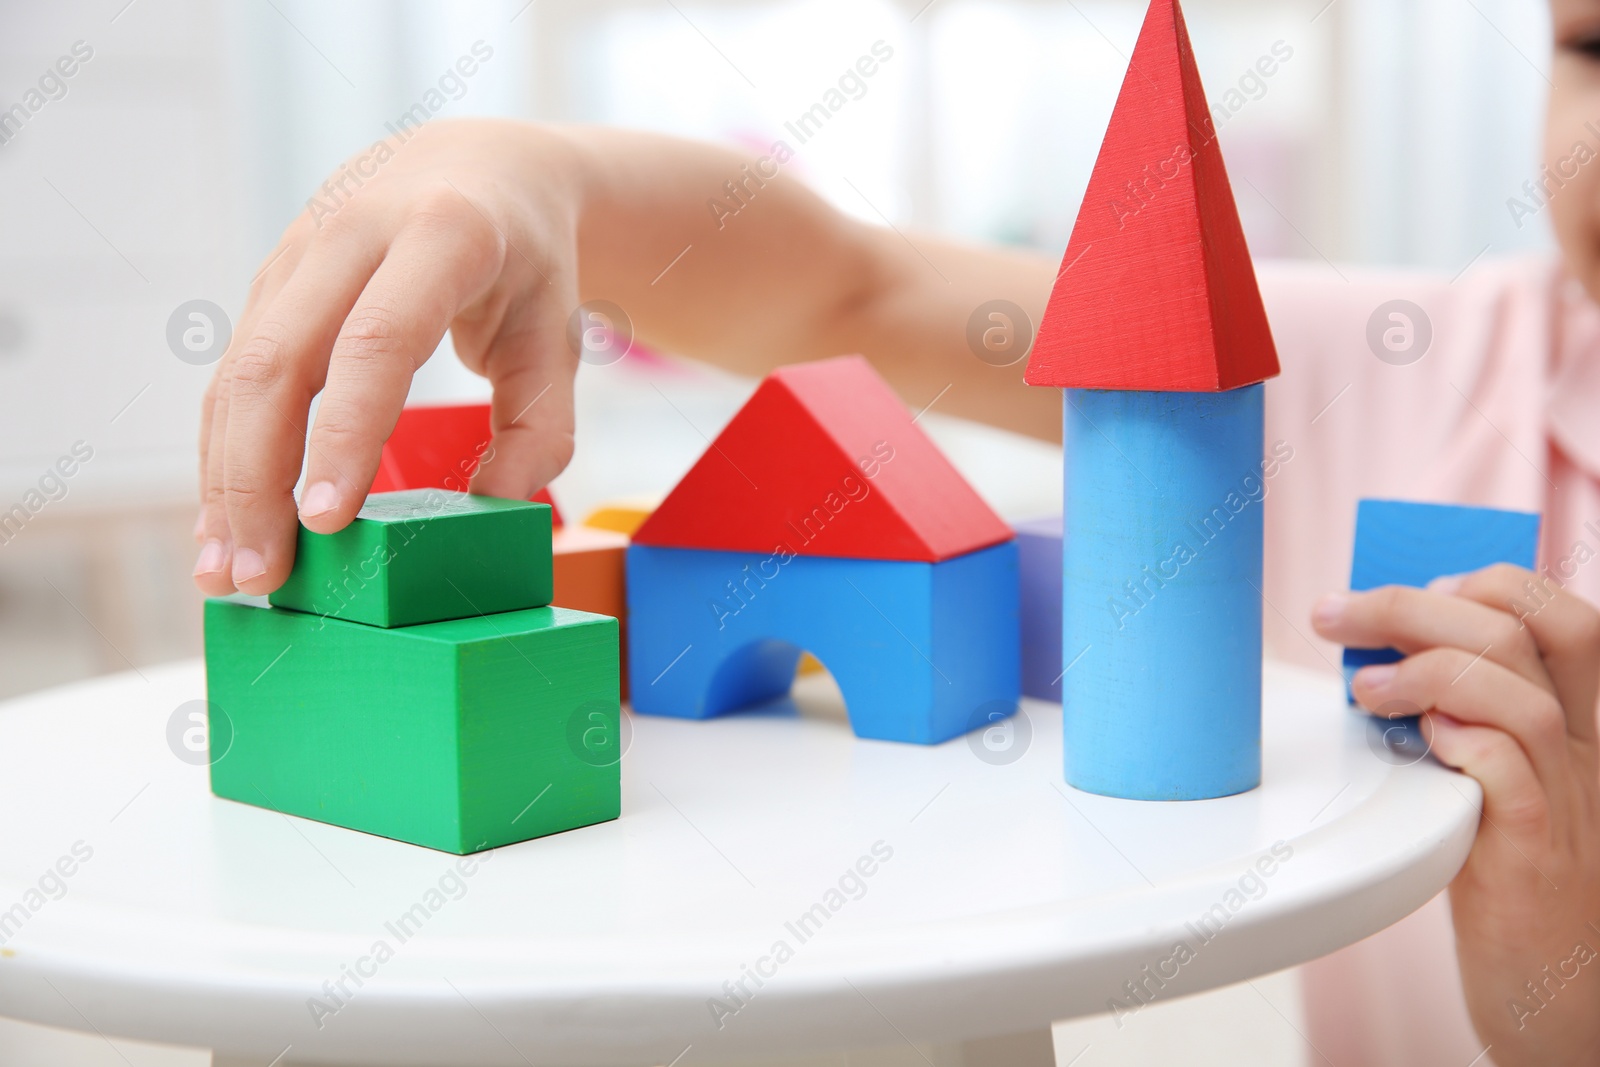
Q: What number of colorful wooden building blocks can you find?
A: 11